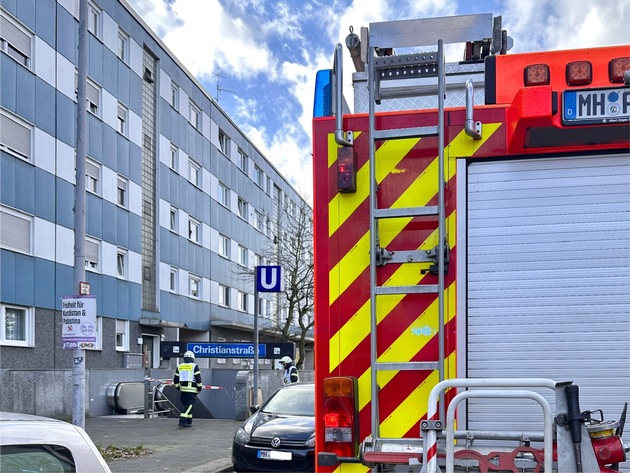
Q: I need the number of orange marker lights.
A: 3